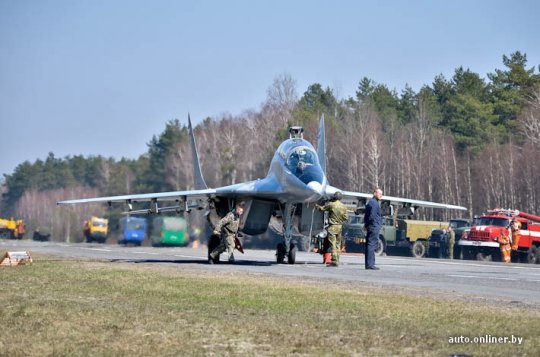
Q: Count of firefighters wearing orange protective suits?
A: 2